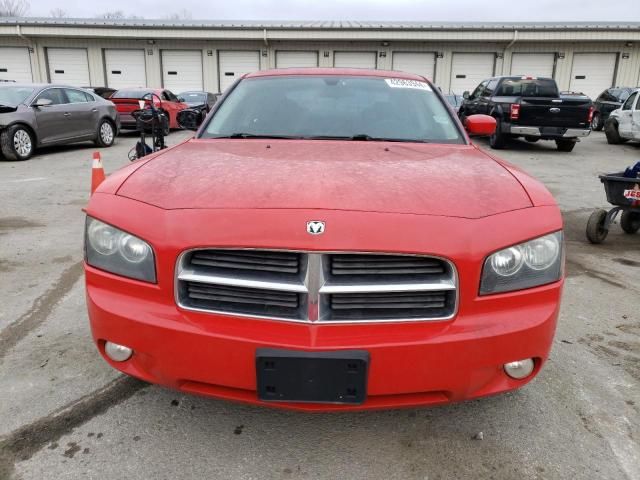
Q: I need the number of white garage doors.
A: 11